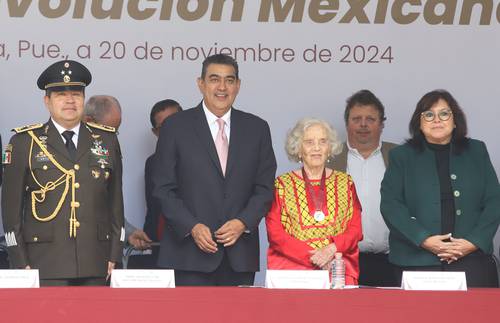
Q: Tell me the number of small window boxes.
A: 0